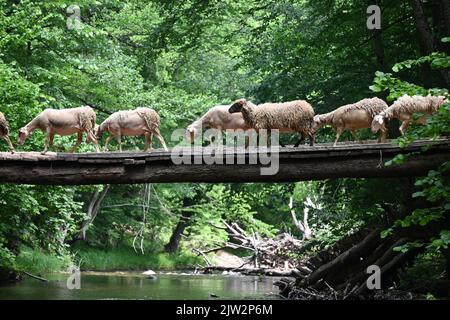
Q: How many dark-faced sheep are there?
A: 1